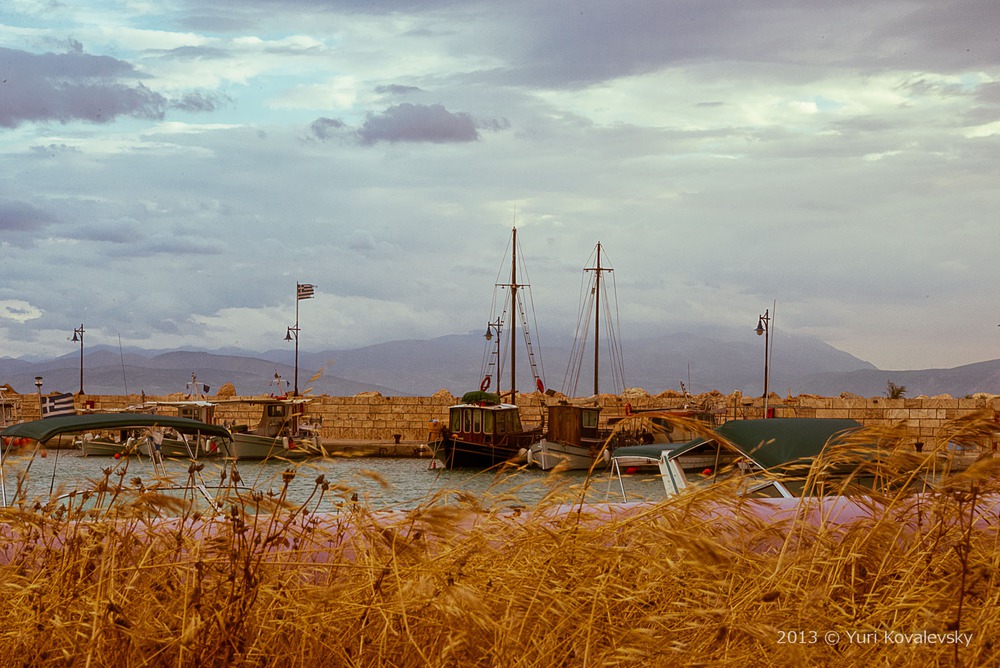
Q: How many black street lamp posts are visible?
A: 4